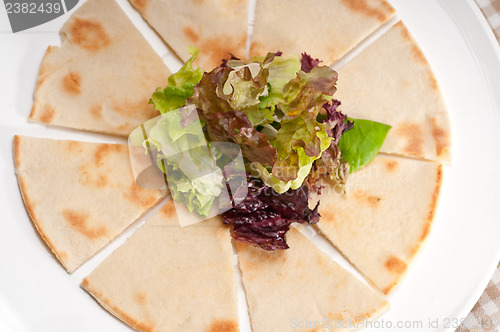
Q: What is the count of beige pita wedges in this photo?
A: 8